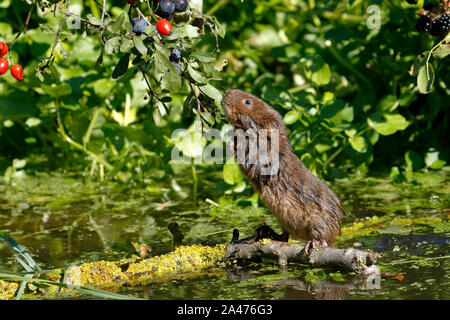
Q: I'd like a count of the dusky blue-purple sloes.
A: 5